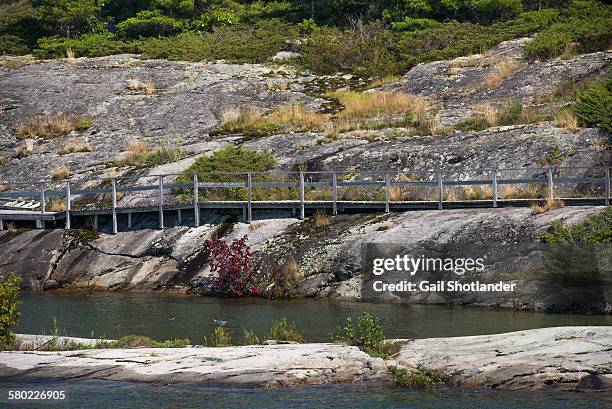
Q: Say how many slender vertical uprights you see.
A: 13